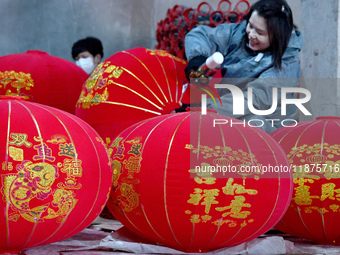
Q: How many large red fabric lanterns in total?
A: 5